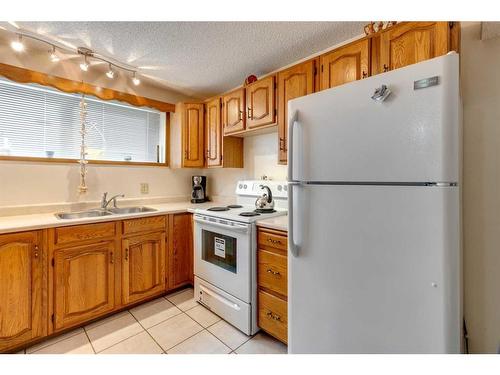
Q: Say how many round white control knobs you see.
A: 4